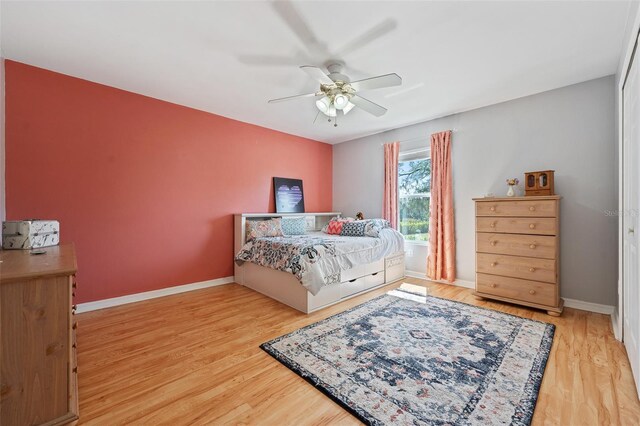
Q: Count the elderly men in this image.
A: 0